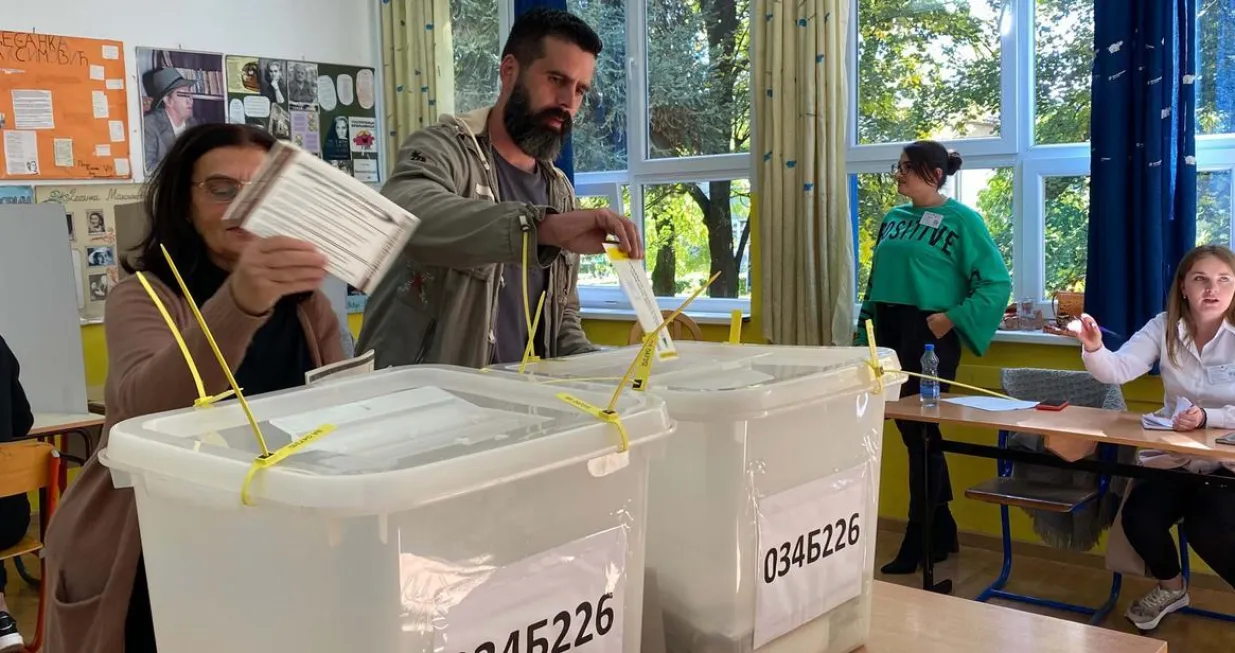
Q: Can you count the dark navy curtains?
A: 2